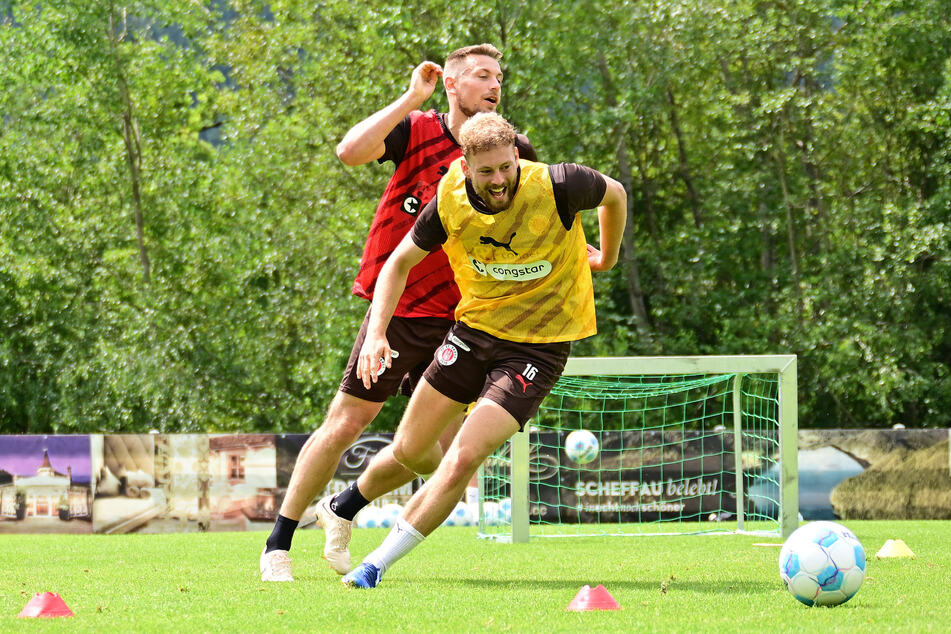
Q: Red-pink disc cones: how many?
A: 2